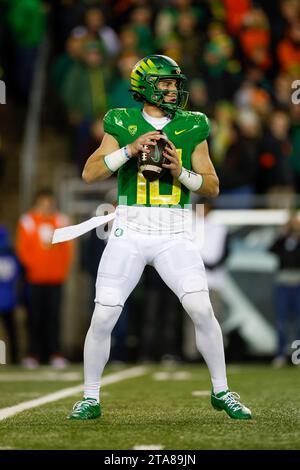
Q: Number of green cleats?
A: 2